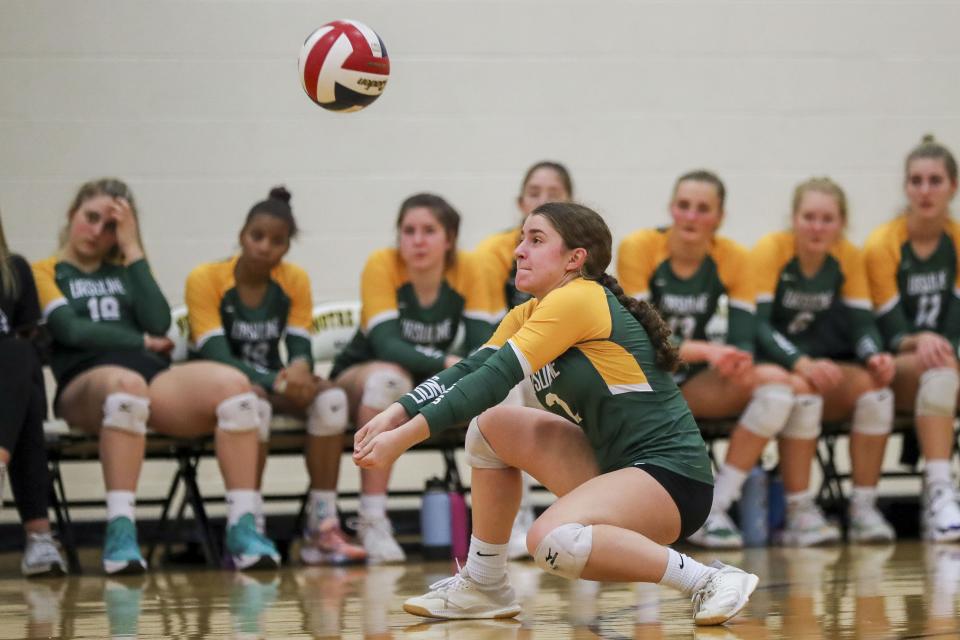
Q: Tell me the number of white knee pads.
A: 11